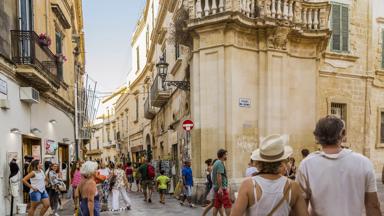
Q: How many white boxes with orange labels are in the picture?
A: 0